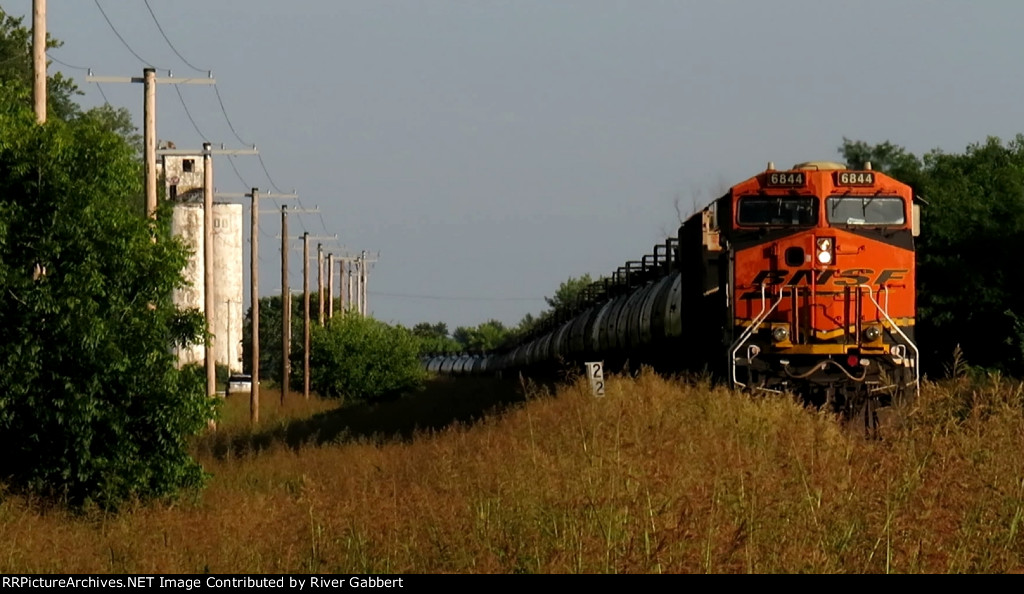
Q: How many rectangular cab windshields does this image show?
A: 2